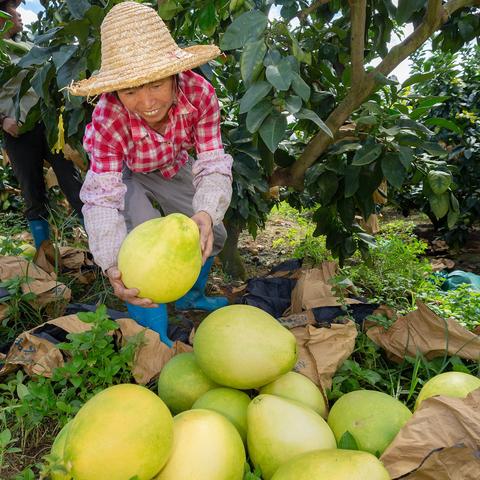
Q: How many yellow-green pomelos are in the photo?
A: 12